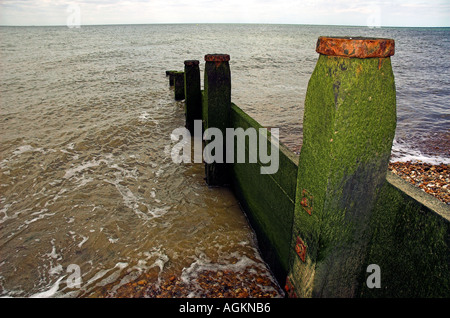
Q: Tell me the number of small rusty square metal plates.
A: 3